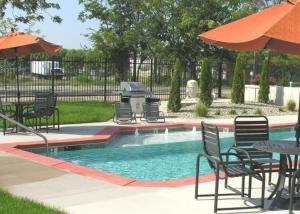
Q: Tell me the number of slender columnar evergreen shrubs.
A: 4